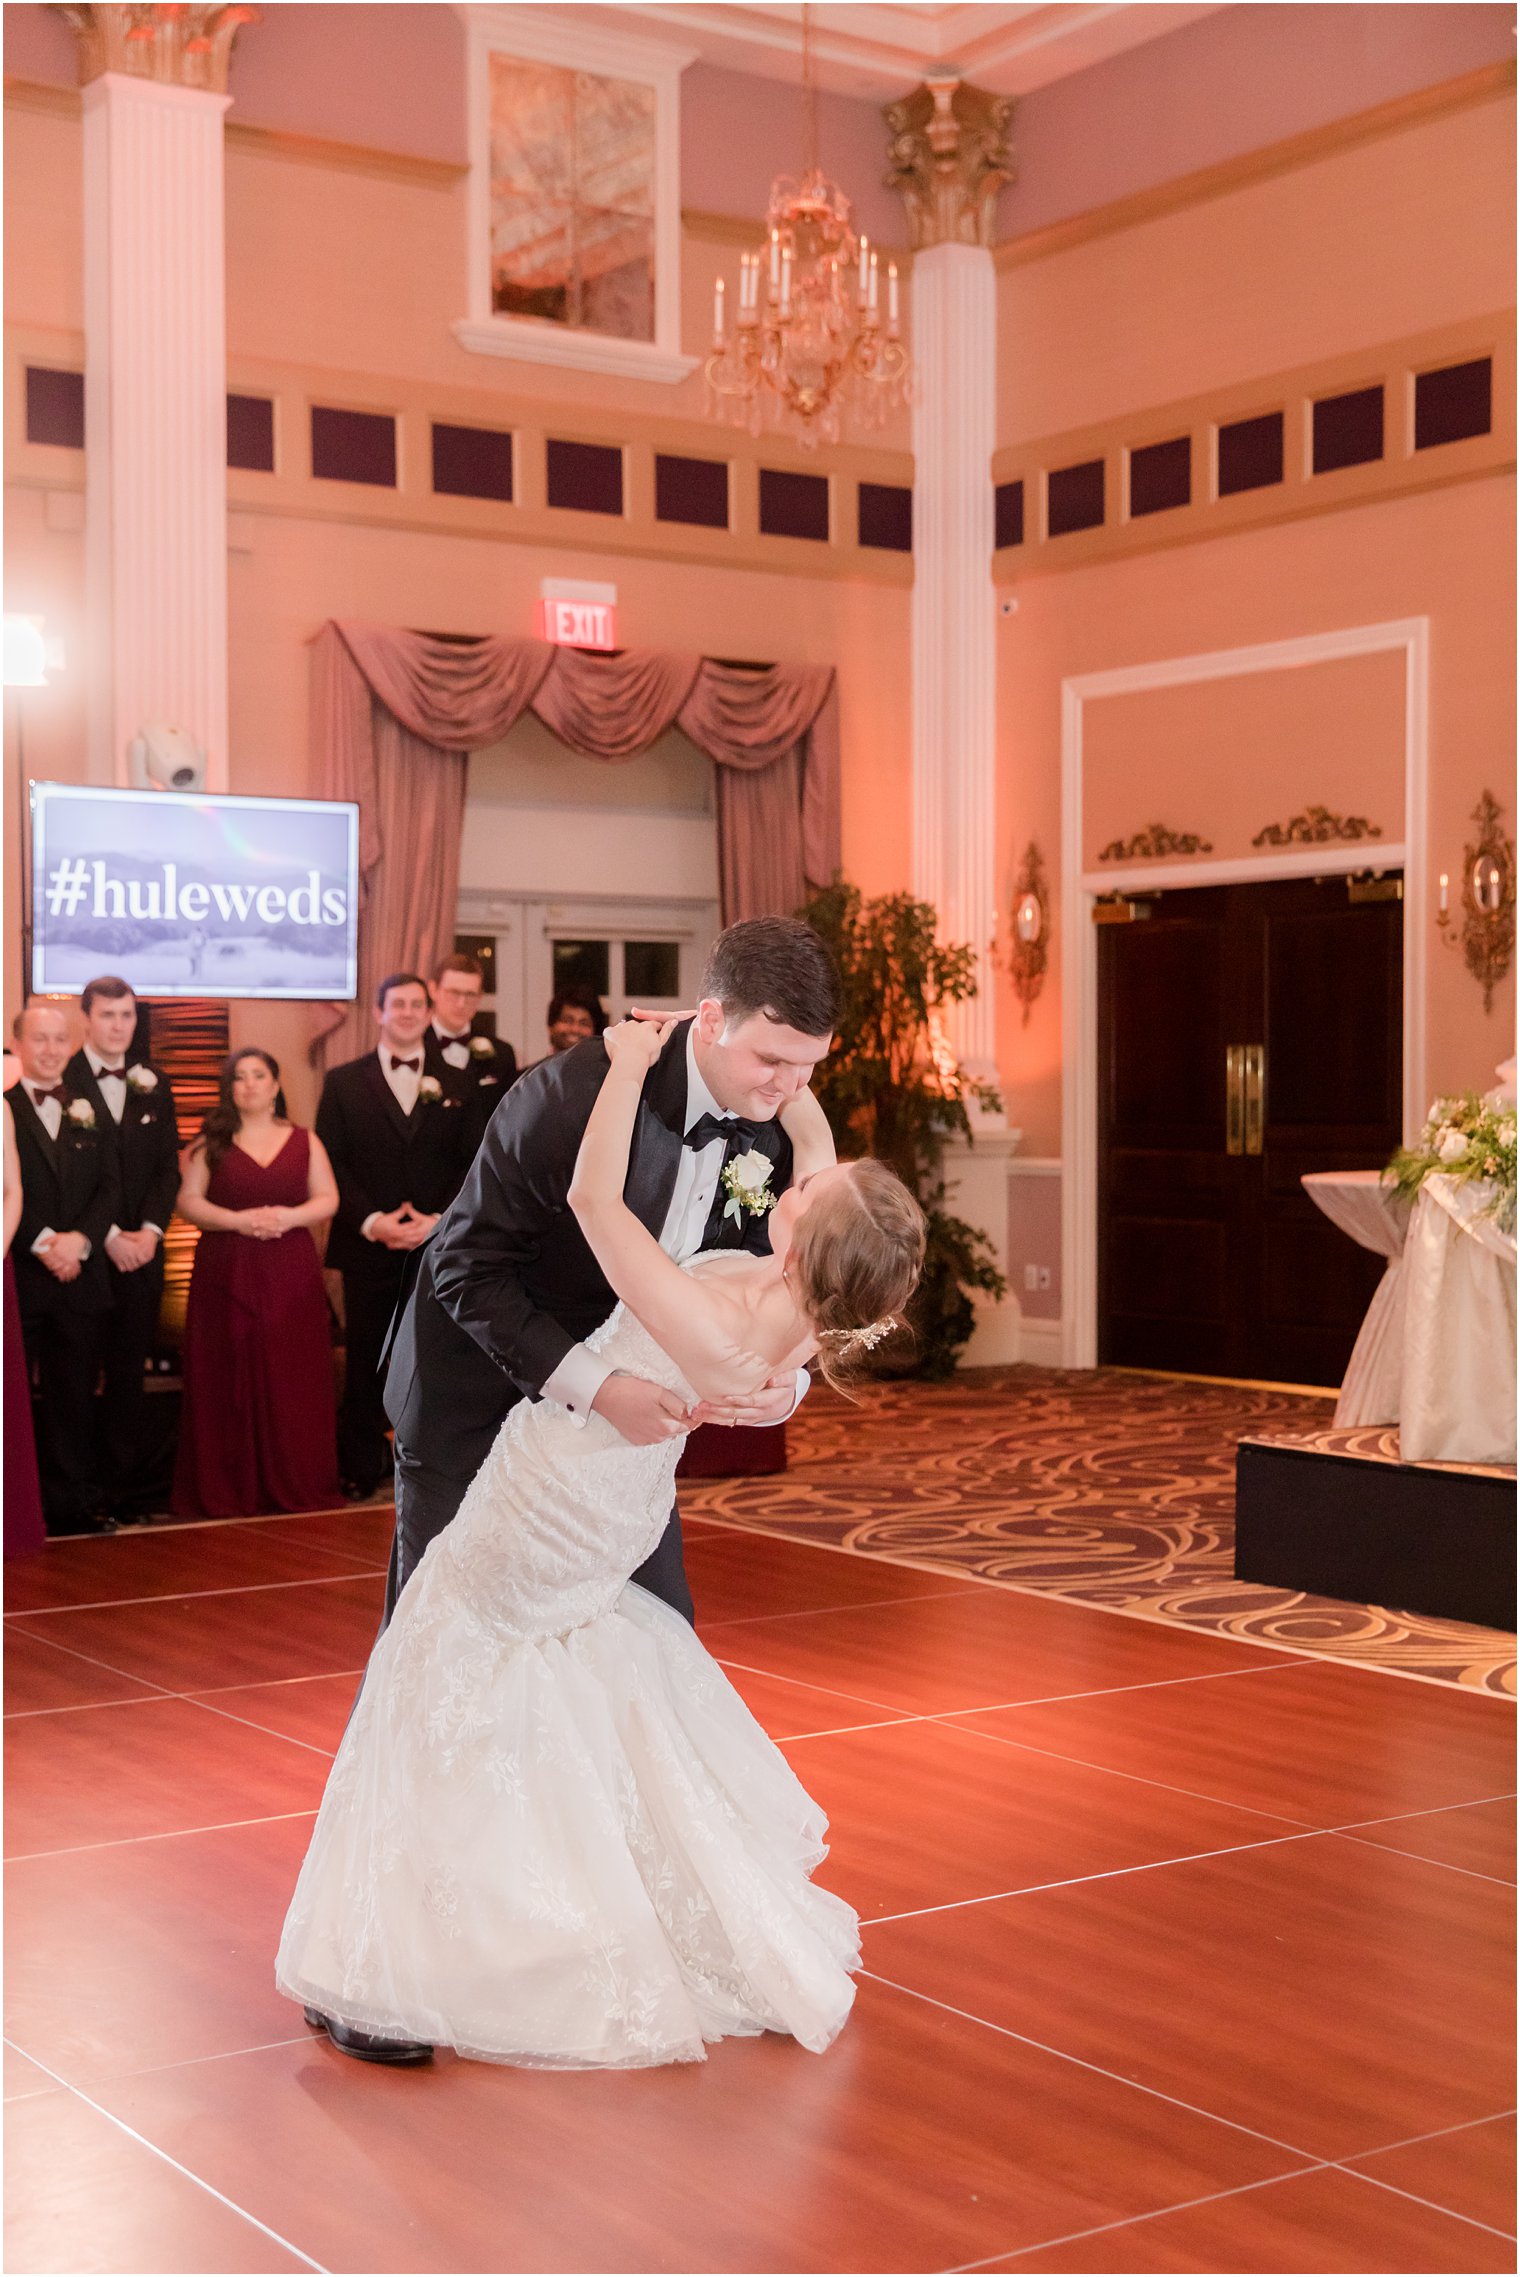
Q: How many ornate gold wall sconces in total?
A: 2